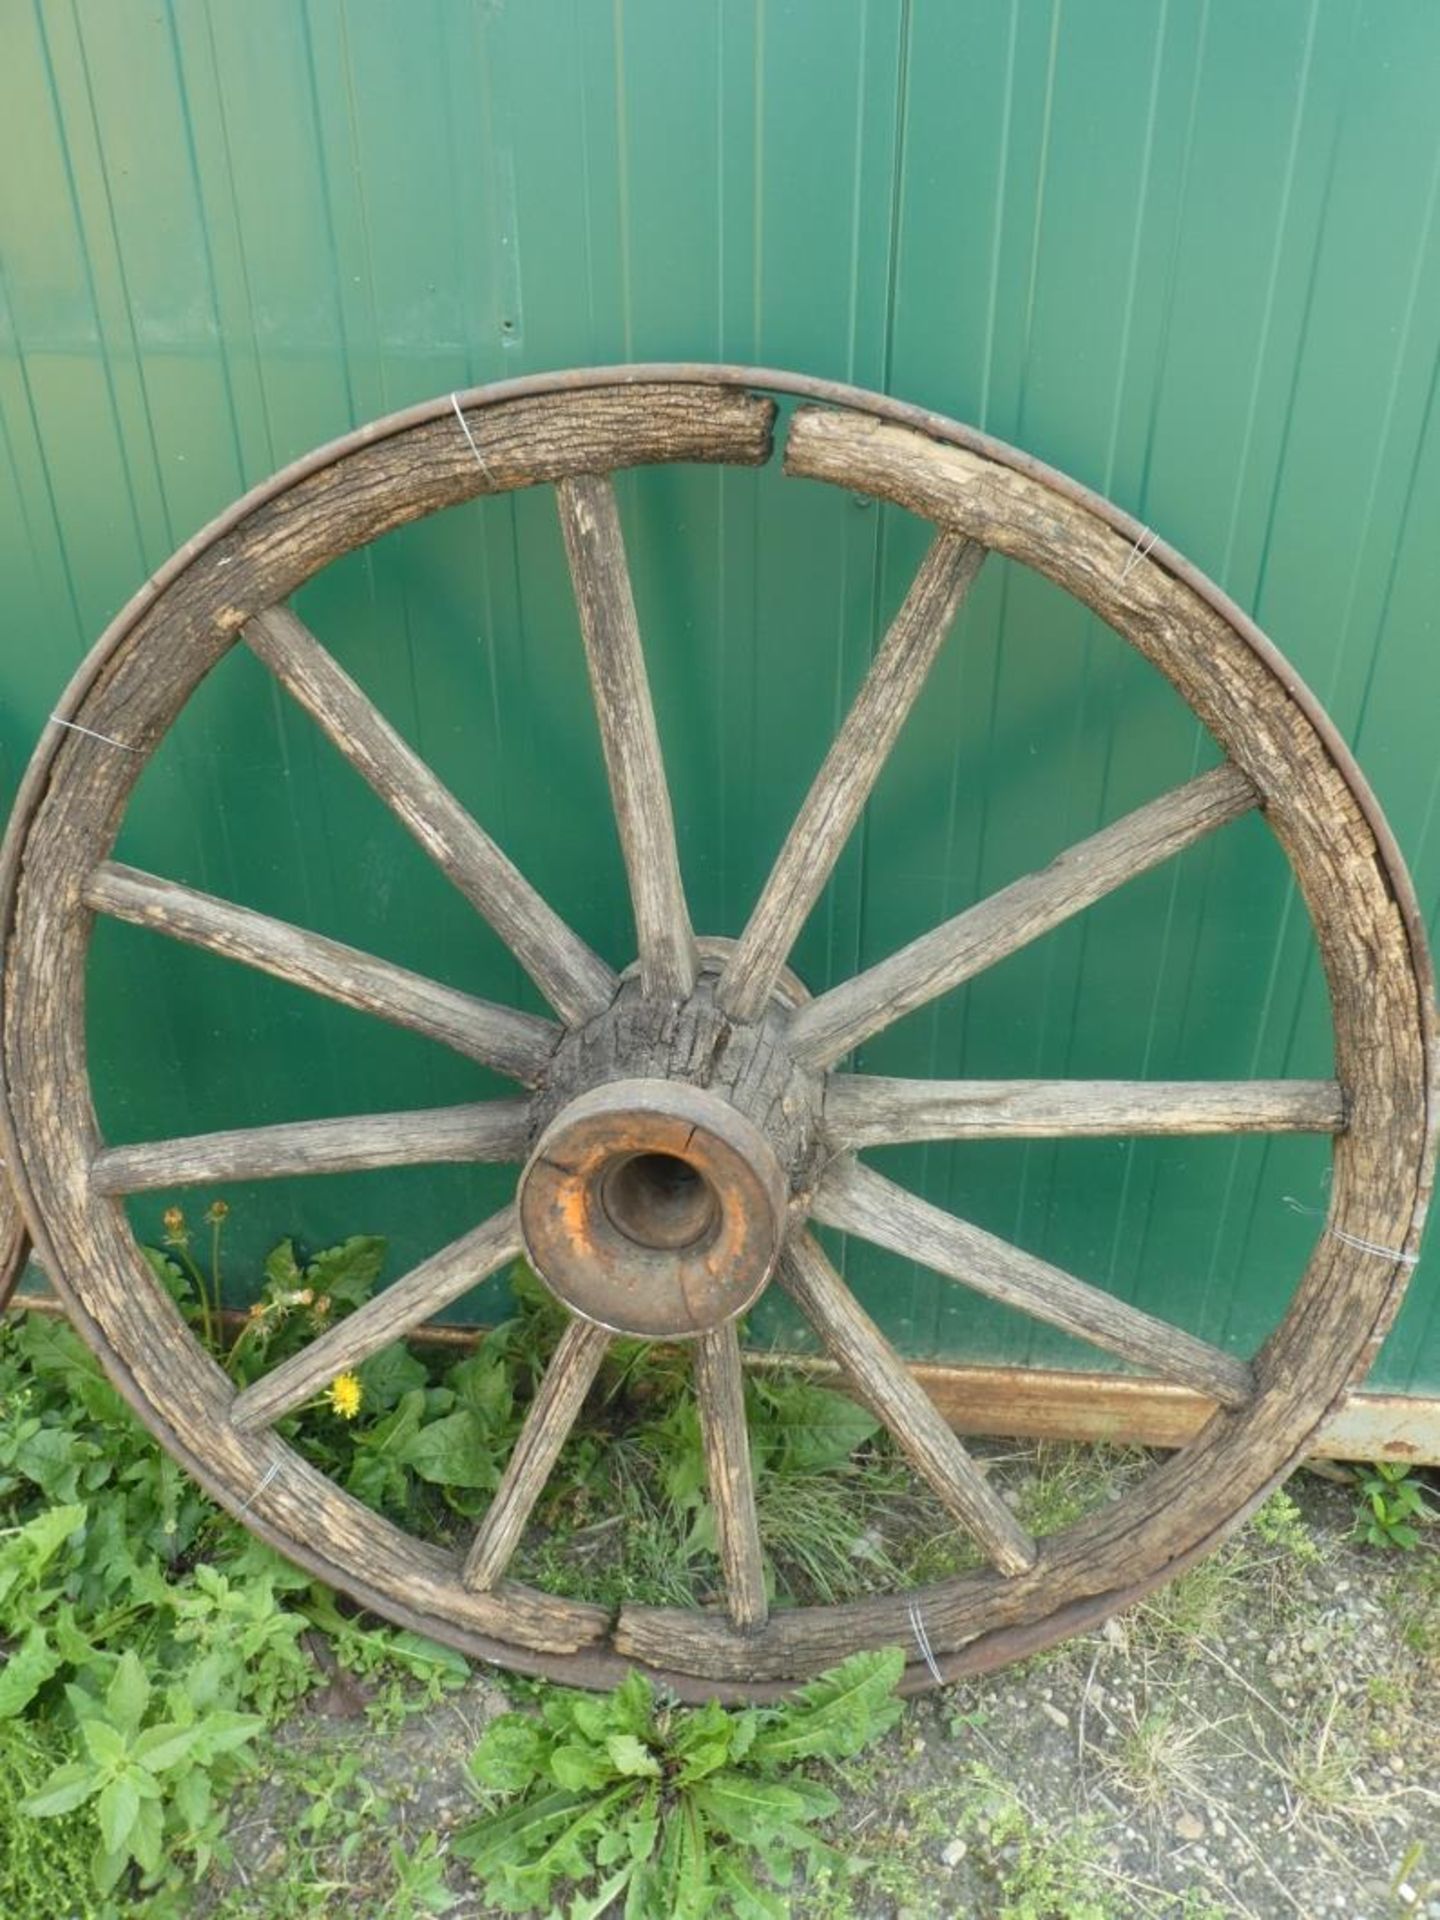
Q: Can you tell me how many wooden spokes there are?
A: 12